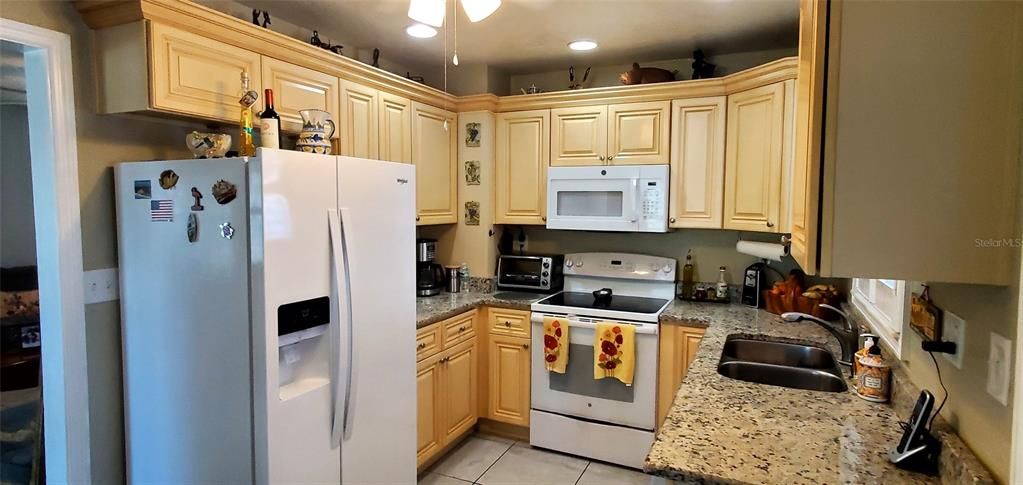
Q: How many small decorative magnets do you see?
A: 7